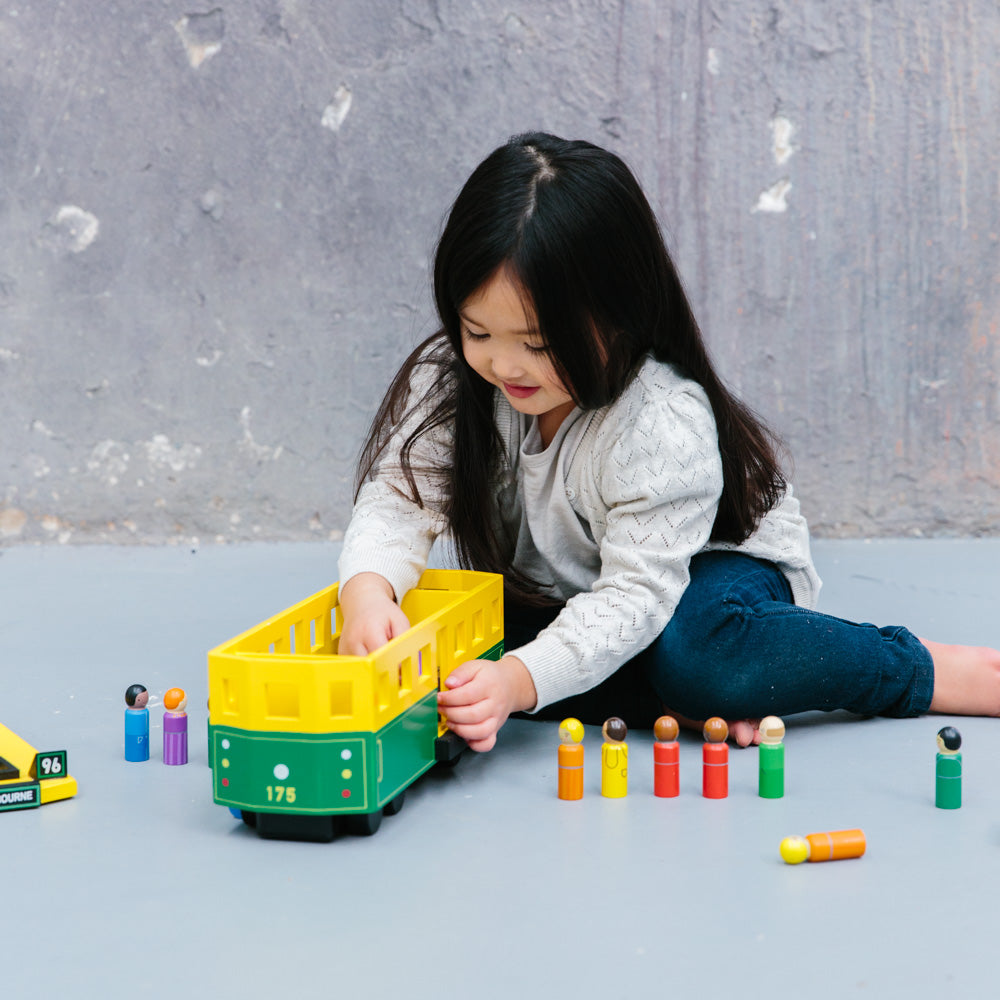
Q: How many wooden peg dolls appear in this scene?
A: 9